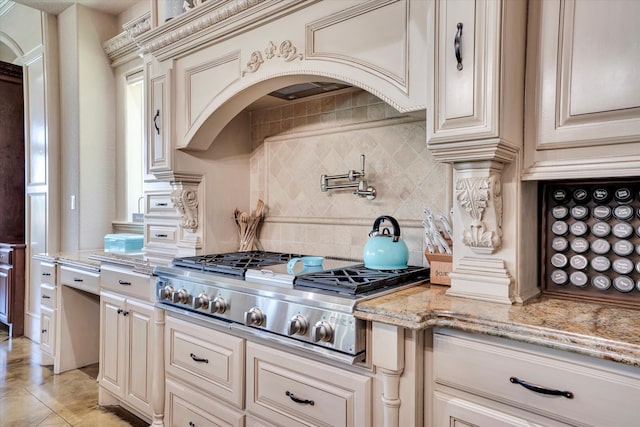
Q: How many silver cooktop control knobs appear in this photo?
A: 7